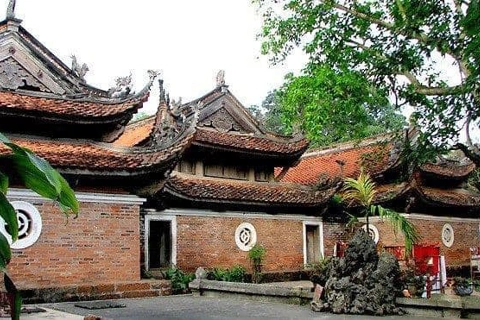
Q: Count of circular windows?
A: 4